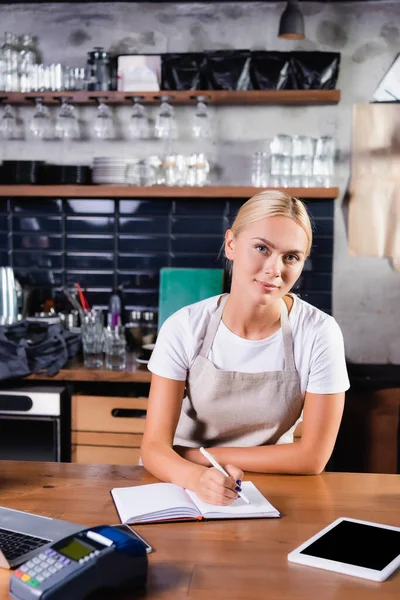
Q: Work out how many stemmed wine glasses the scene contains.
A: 7